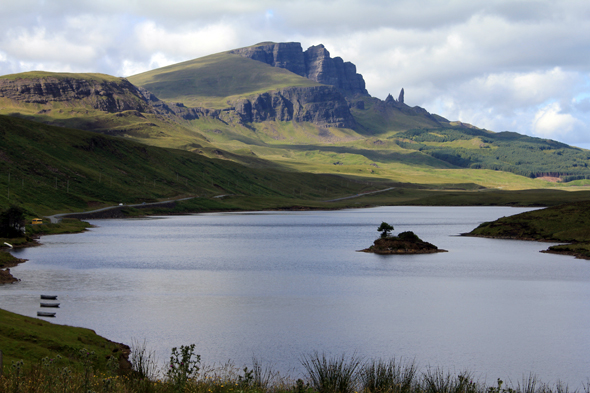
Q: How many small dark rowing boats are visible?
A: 3